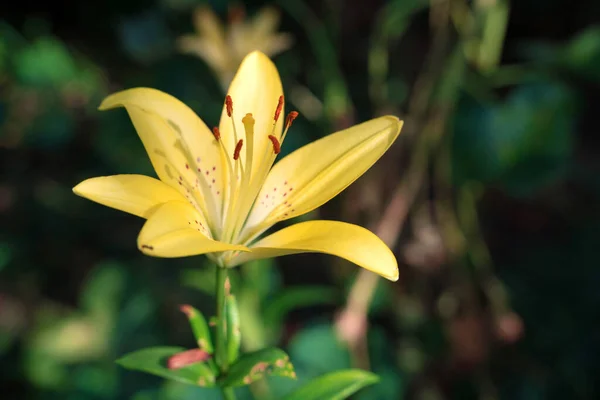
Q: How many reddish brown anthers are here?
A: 6